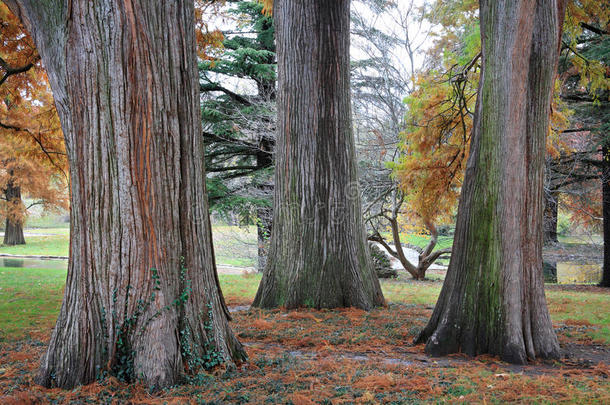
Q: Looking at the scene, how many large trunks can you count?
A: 3